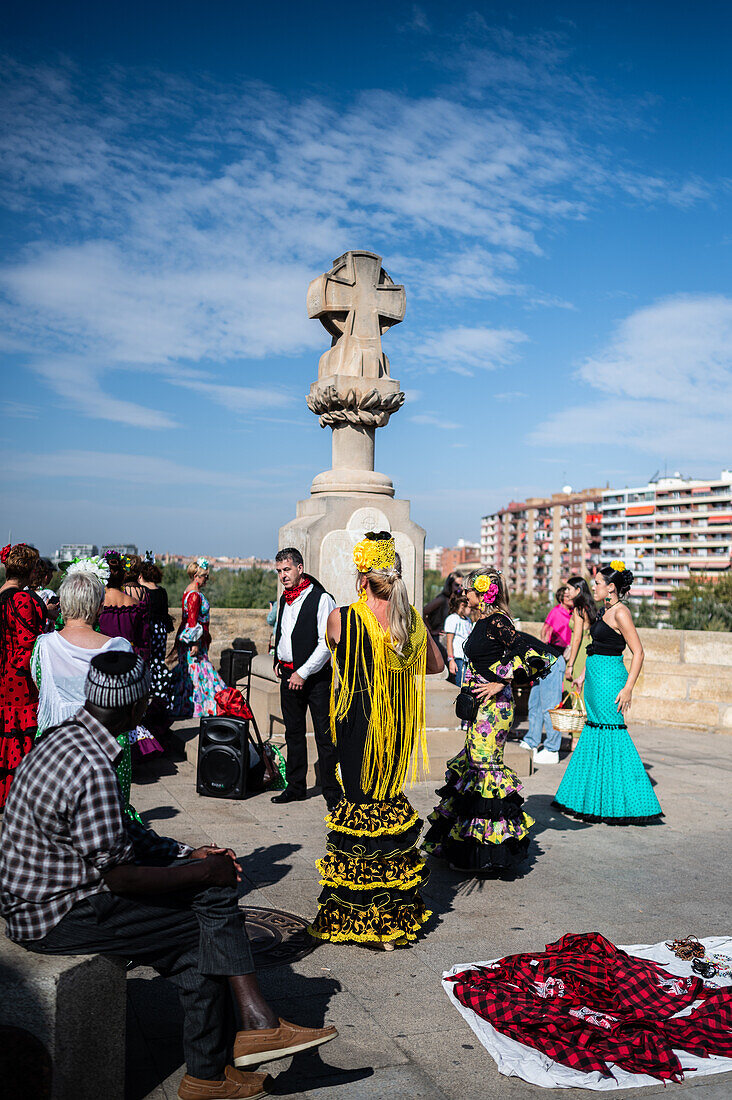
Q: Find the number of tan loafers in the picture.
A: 2